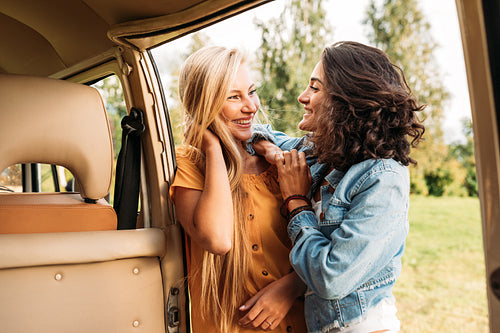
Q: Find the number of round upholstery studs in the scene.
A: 3